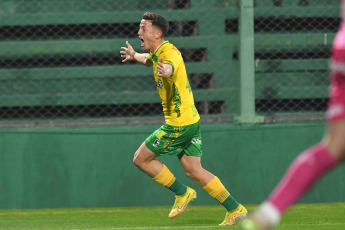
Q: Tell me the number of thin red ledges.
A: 0